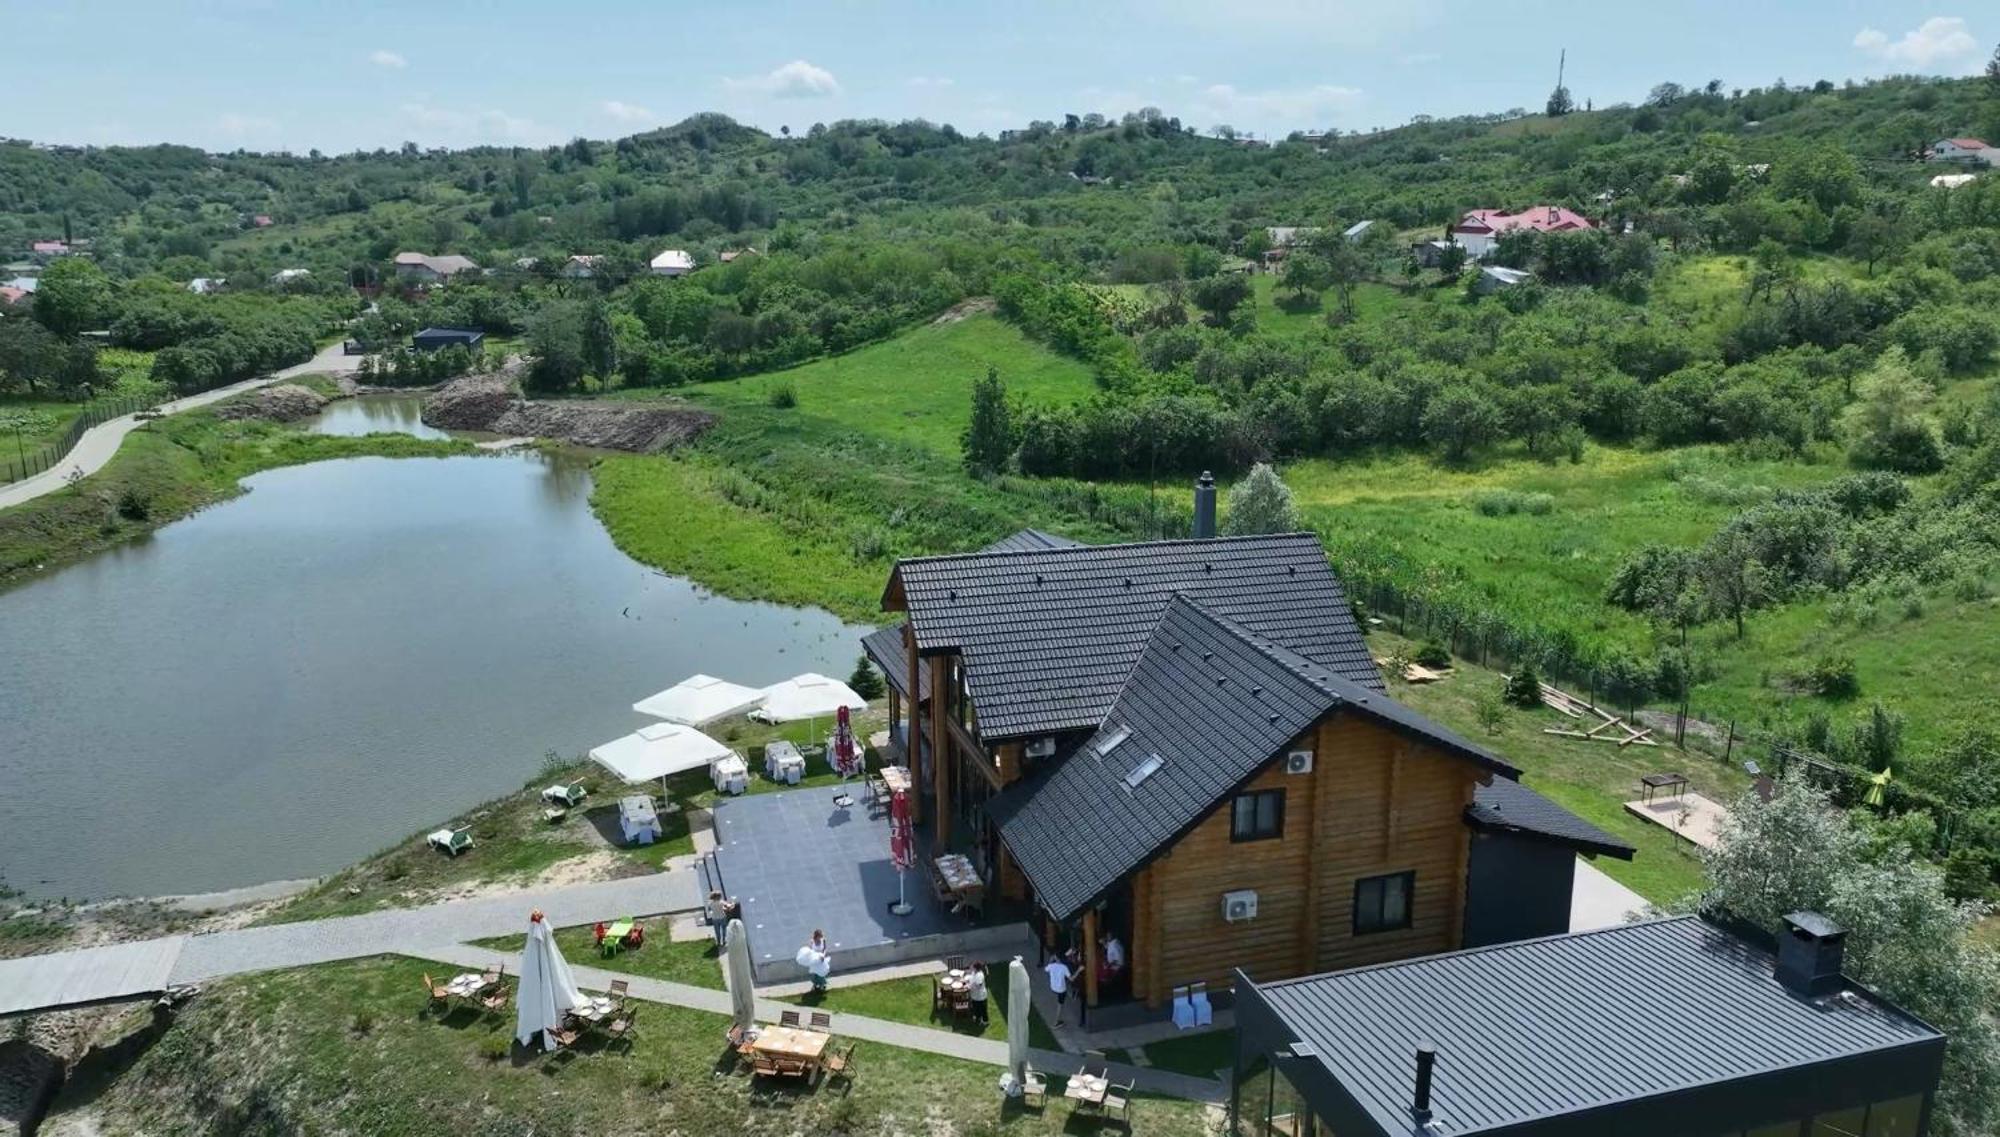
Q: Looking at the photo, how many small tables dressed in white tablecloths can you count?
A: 4